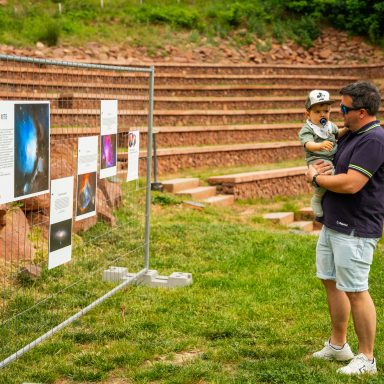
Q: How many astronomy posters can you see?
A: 5